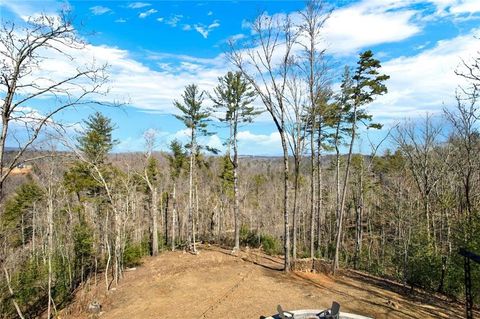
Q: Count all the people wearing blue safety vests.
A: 0